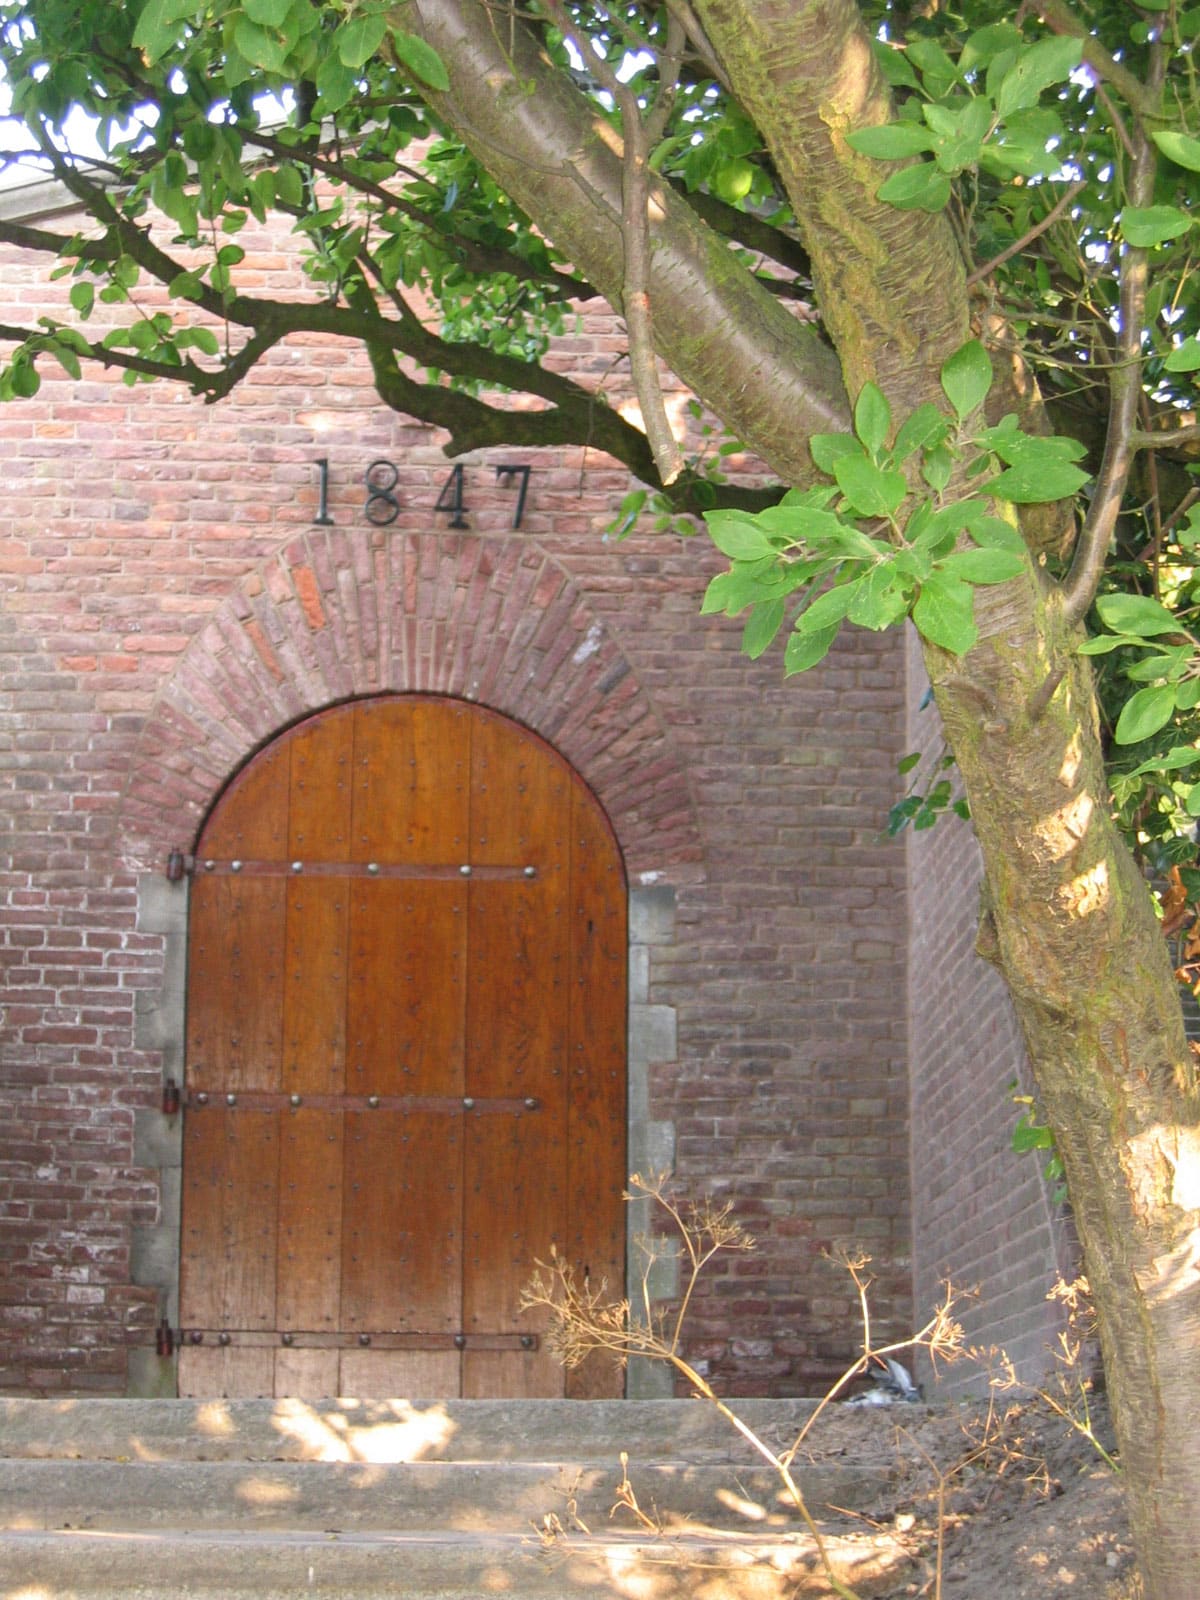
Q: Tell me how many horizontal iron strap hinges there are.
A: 3